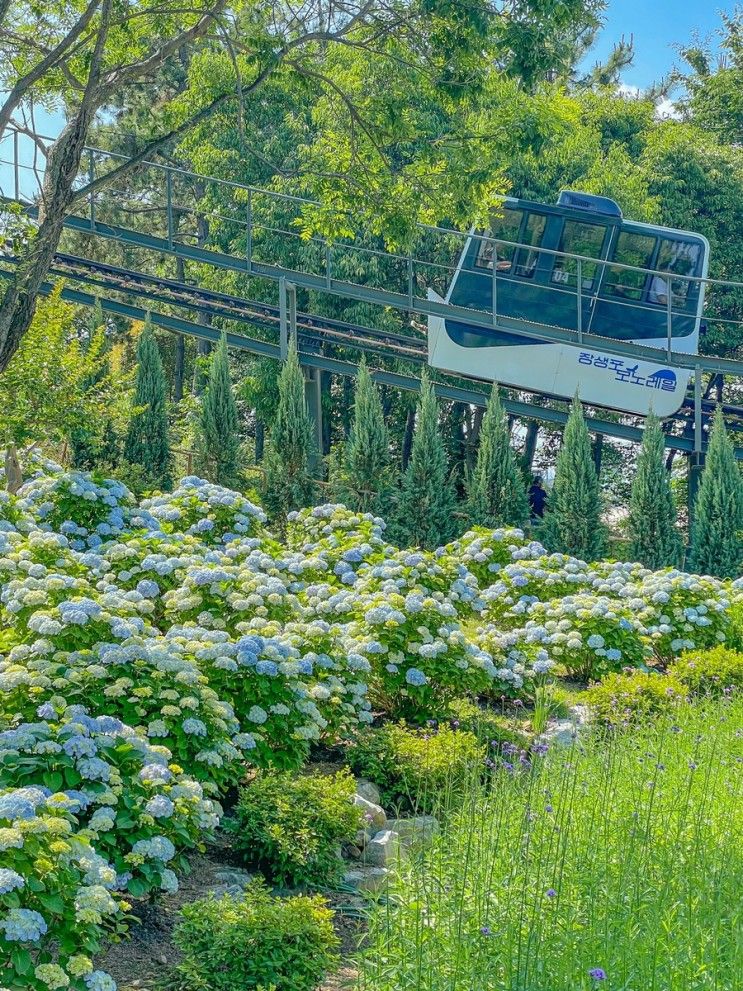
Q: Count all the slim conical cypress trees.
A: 9